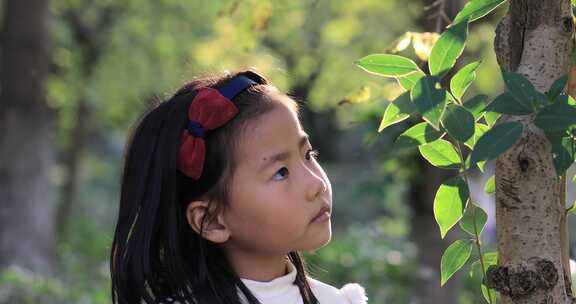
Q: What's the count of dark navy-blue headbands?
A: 1